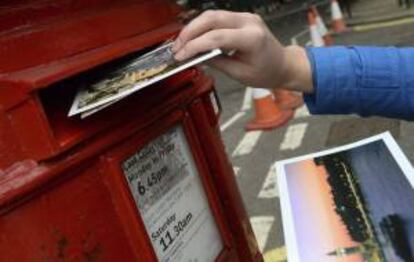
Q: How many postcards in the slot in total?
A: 2